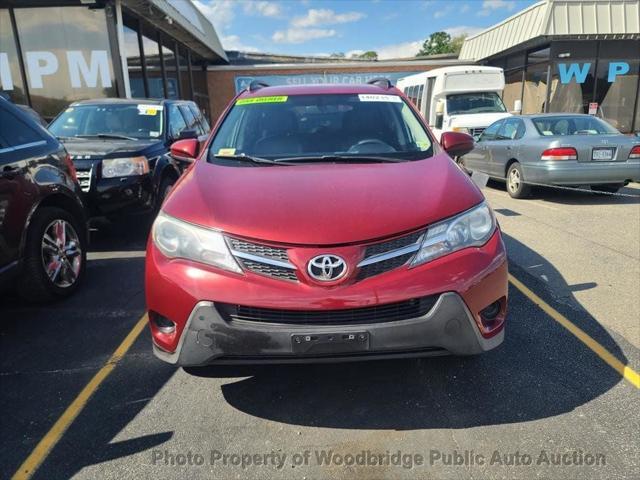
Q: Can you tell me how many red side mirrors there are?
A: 2